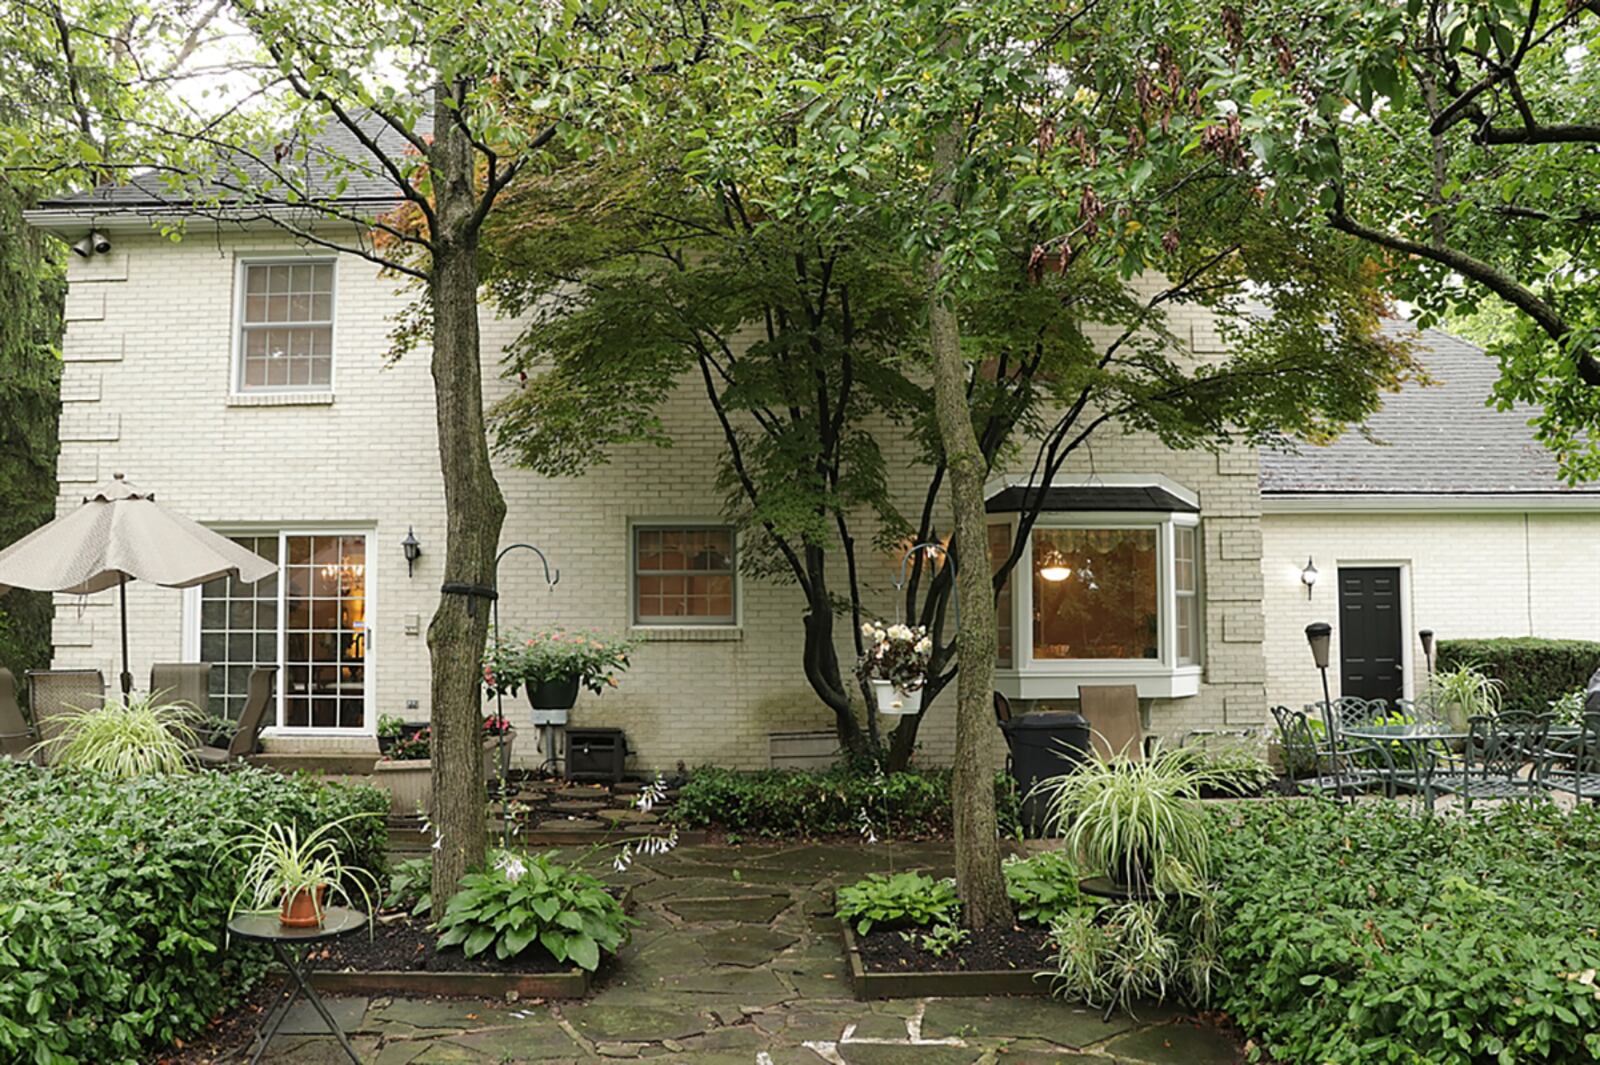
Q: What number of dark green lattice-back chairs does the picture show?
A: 5